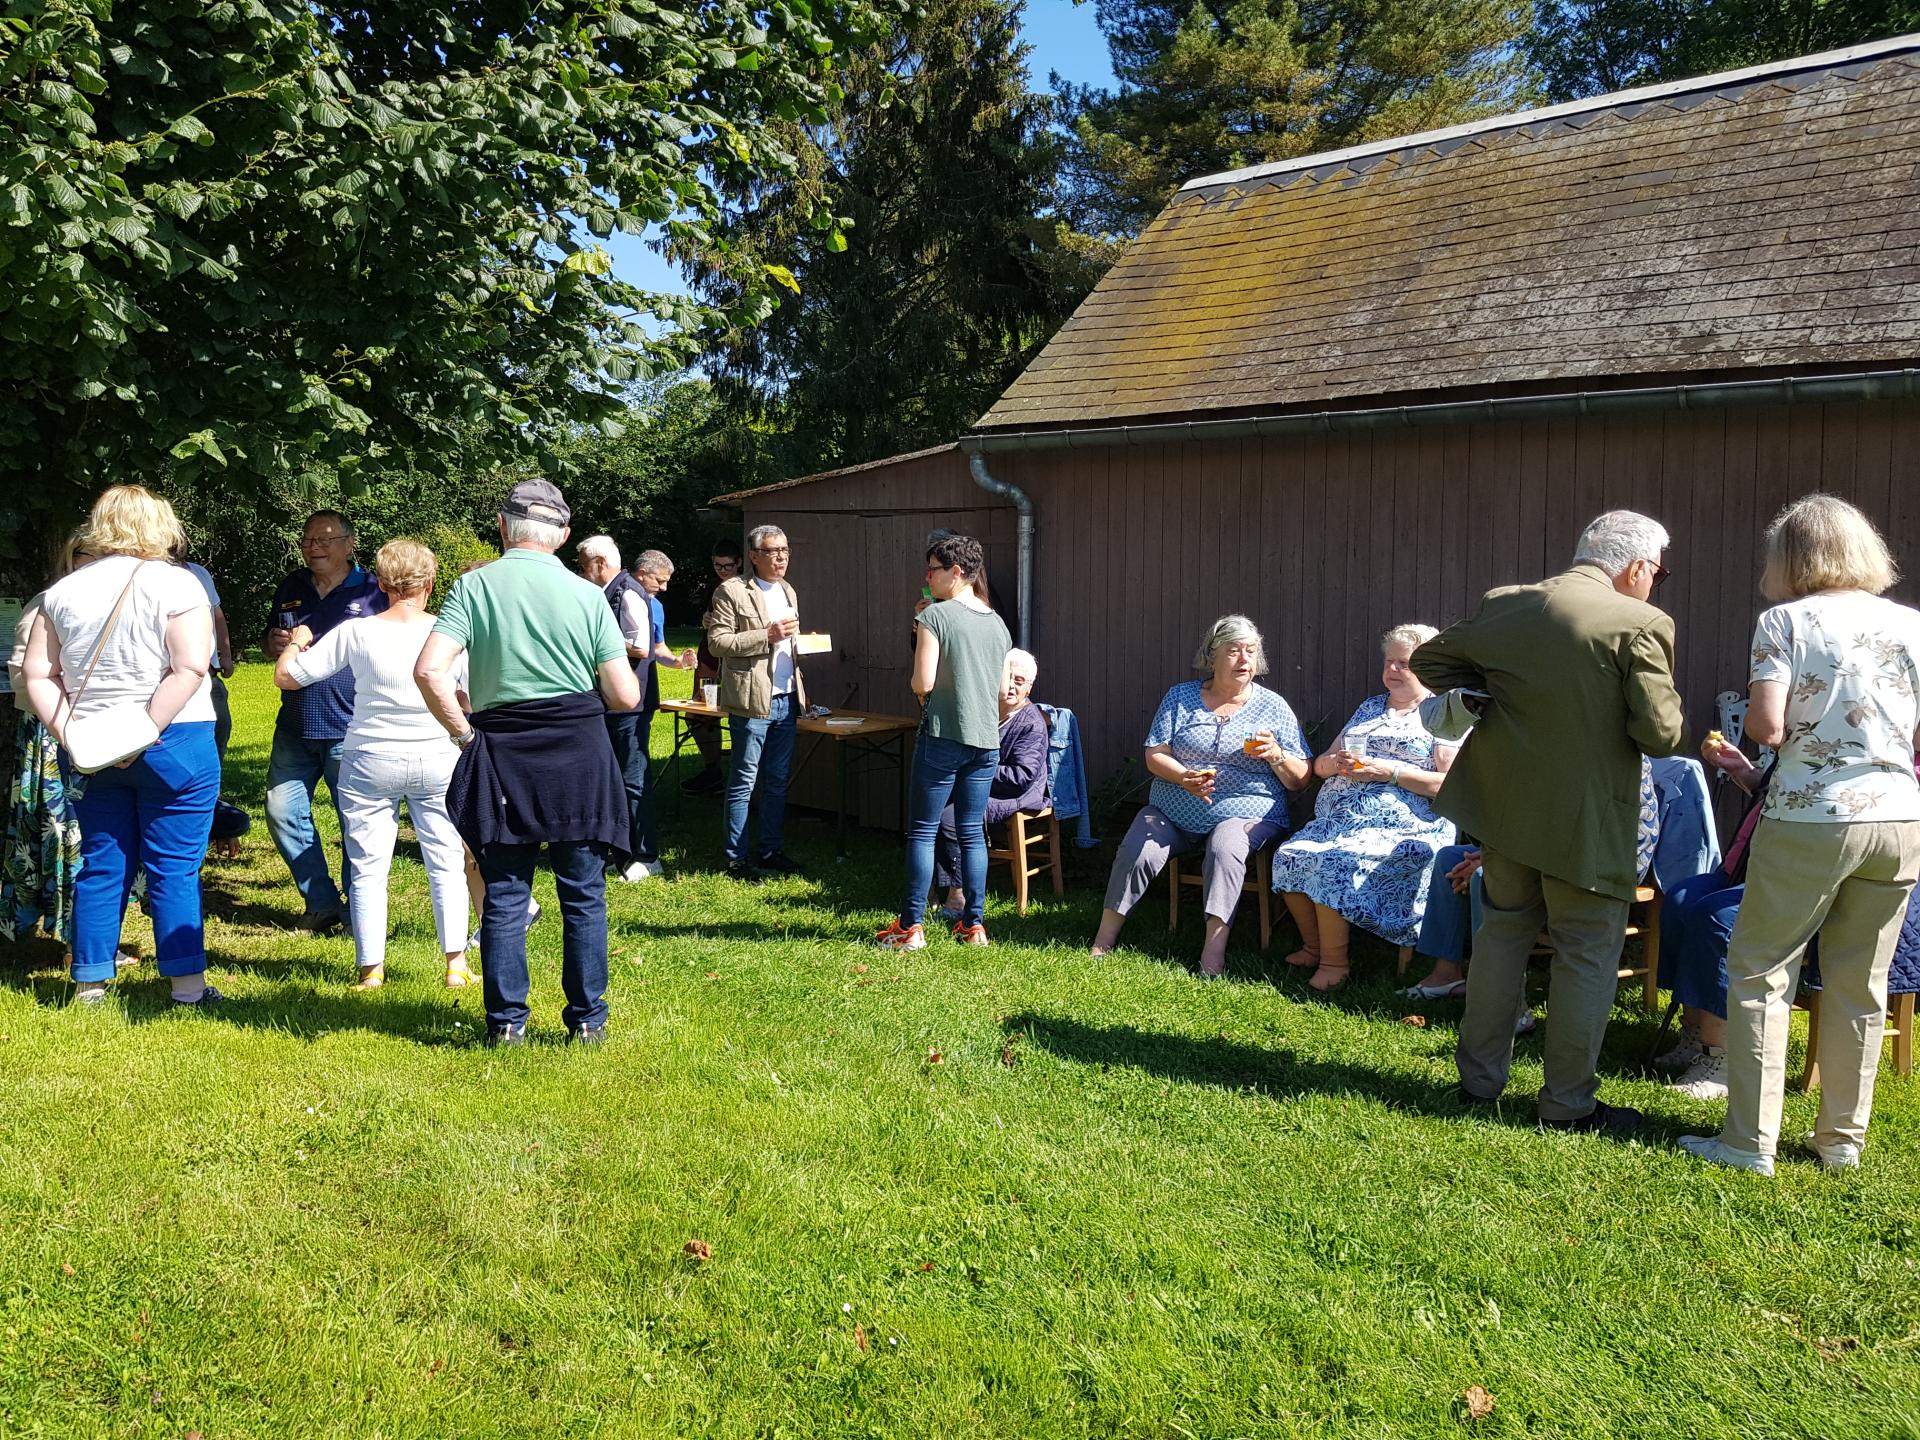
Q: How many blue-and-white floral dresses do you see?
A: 1